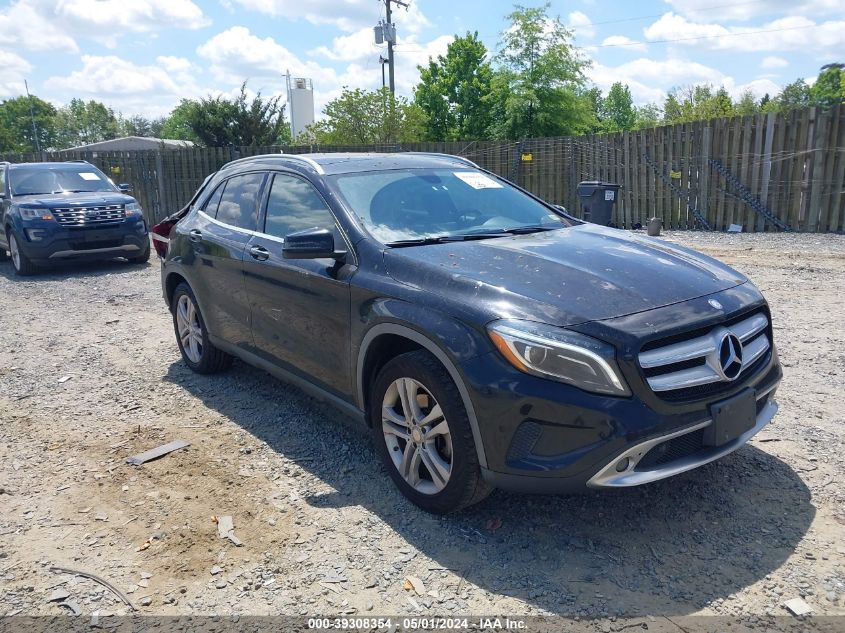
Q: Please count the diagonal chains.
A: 2